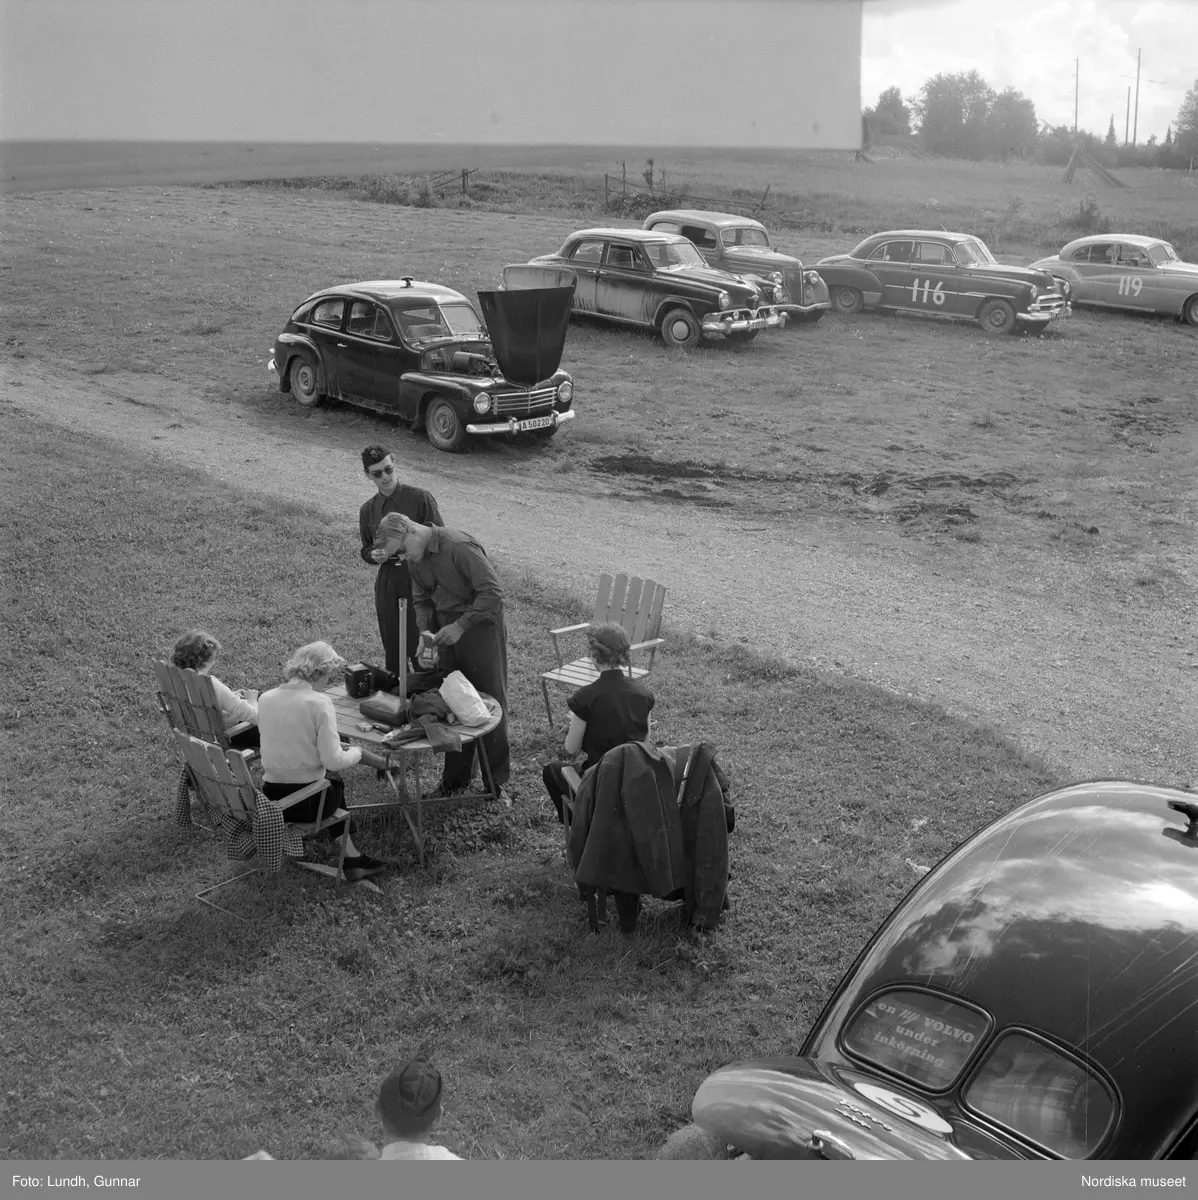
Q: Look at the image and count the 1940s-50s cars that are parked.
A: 6